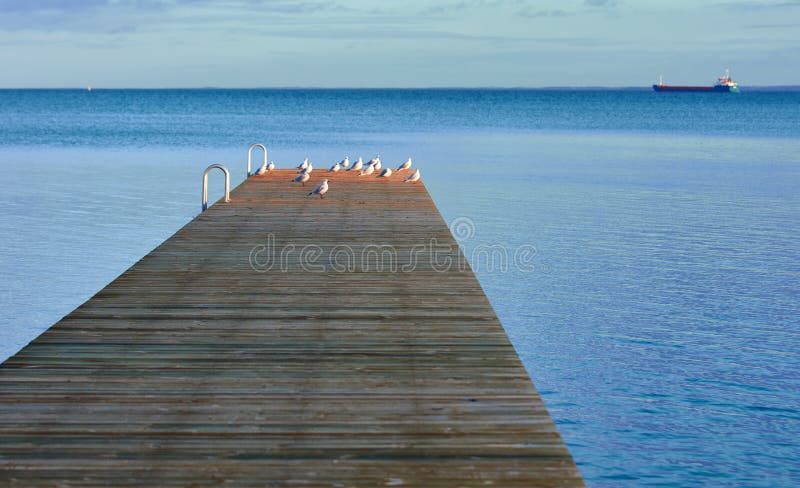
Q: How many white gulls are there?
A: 15